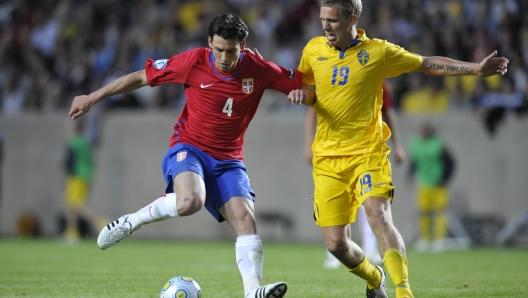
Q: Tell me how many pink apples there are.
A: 0